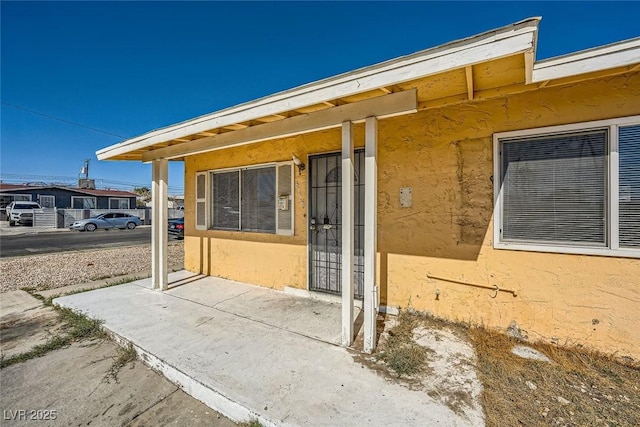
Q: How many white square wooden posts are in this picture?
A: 4